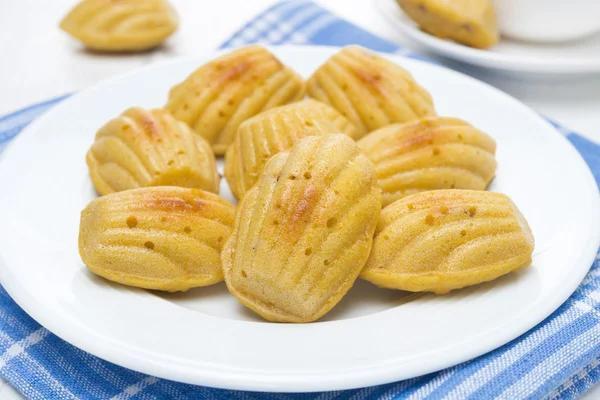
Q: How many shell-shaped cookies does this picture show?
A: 10